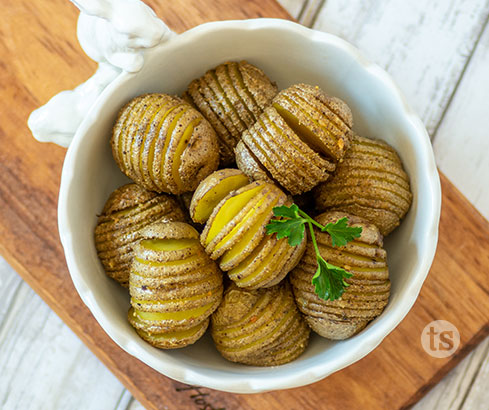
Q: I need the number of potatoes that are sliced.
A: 9